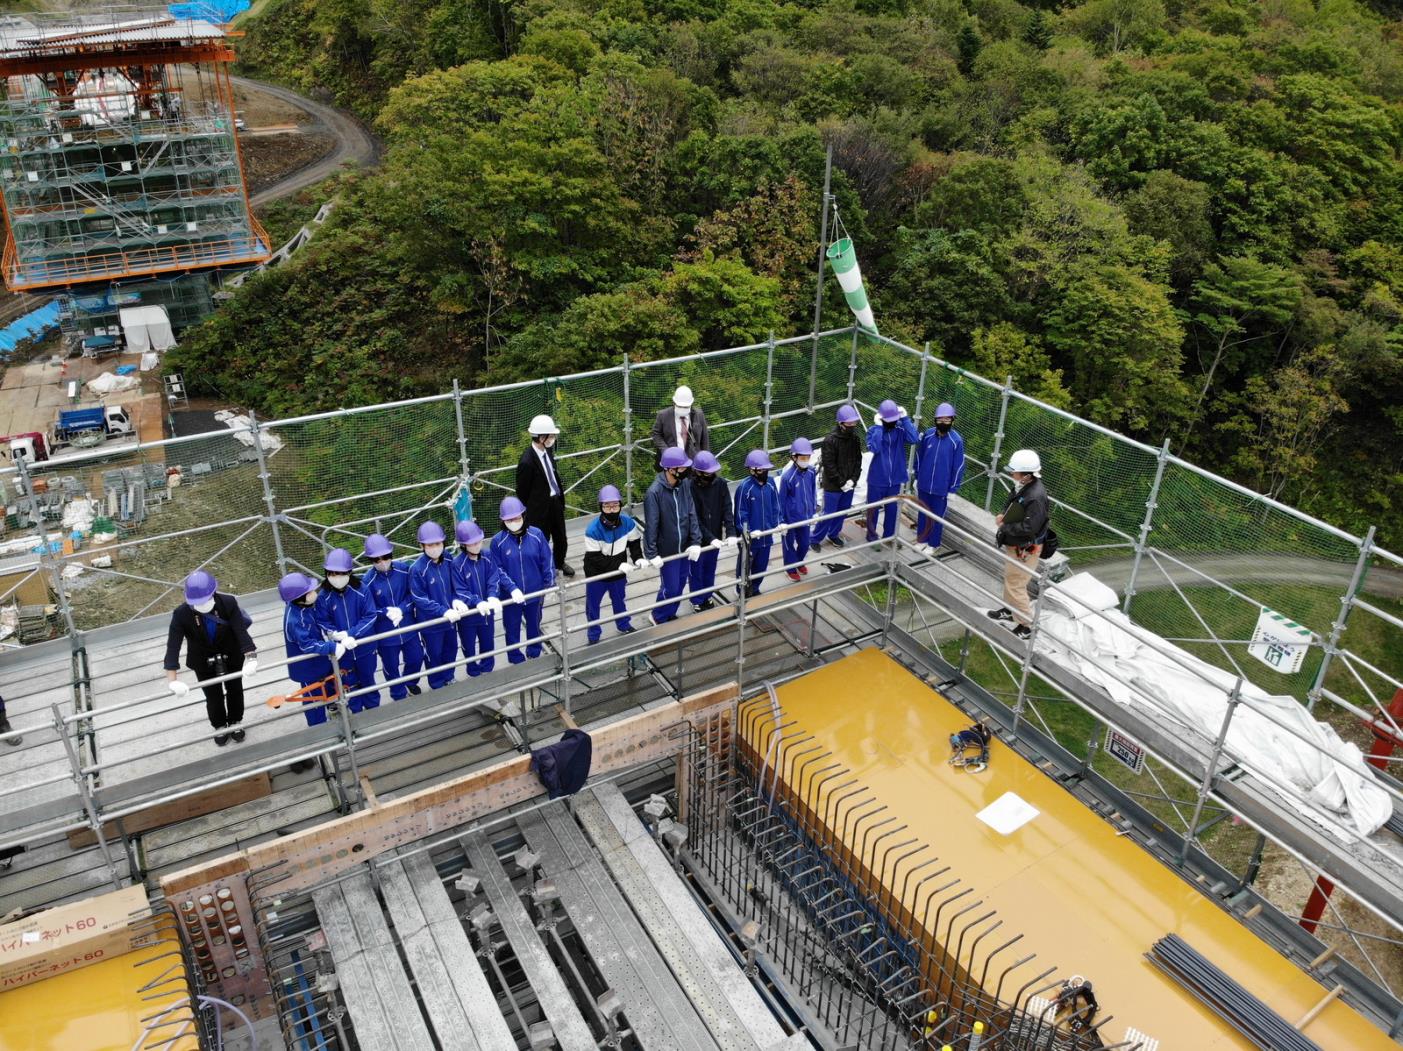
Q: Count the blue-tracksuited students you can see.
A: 10